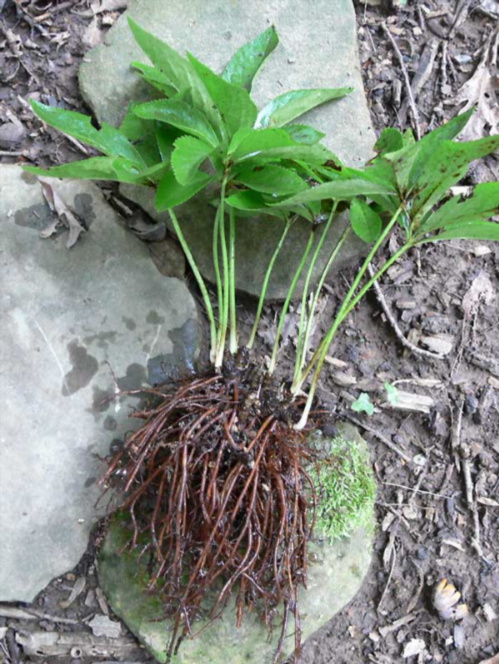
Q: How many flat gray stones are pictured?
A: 3